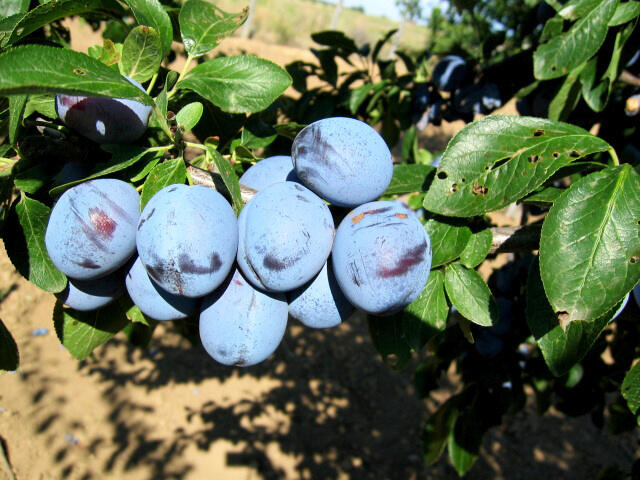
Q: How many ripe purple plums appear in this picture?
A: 11